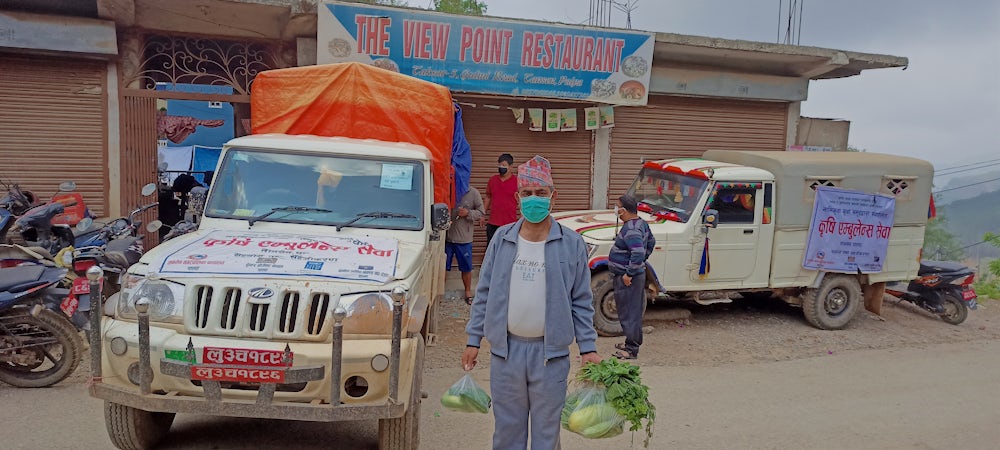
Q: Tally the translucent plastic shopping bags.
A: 2